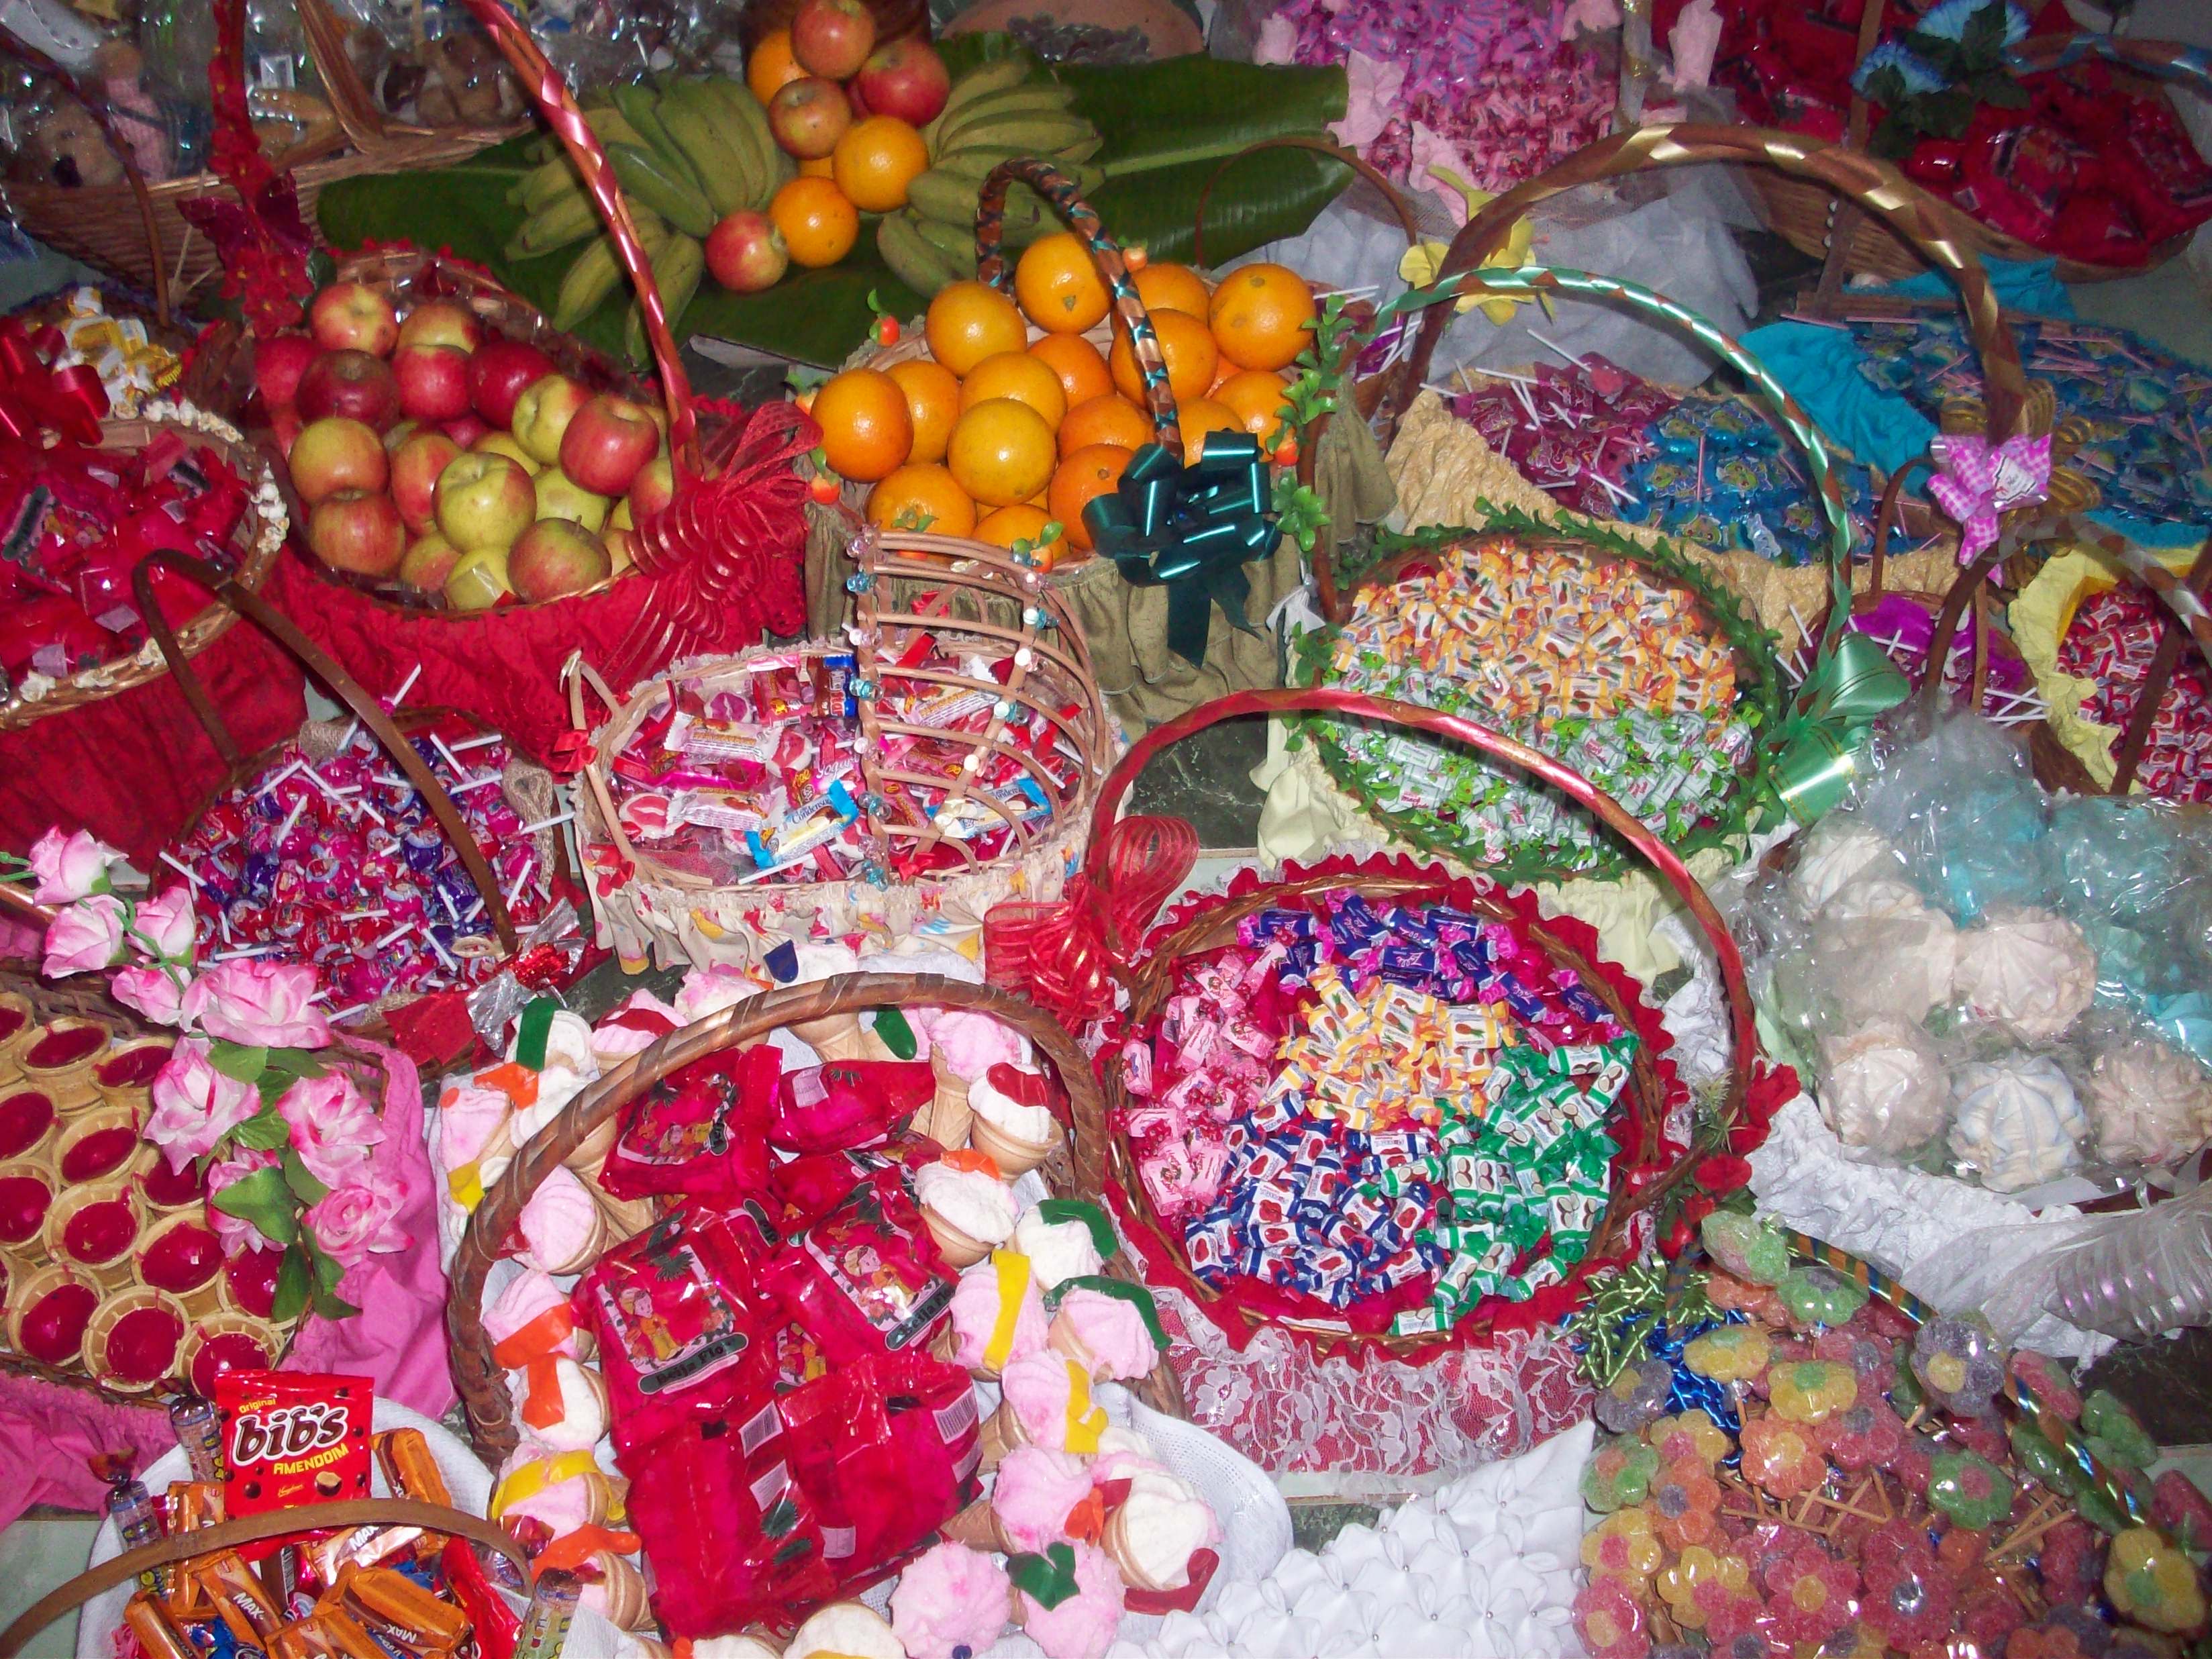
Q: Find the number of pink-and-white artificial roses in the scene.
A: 9